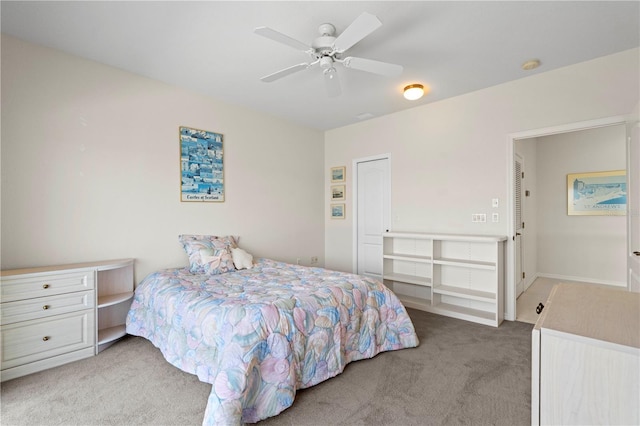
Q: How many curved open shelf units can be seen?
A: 1